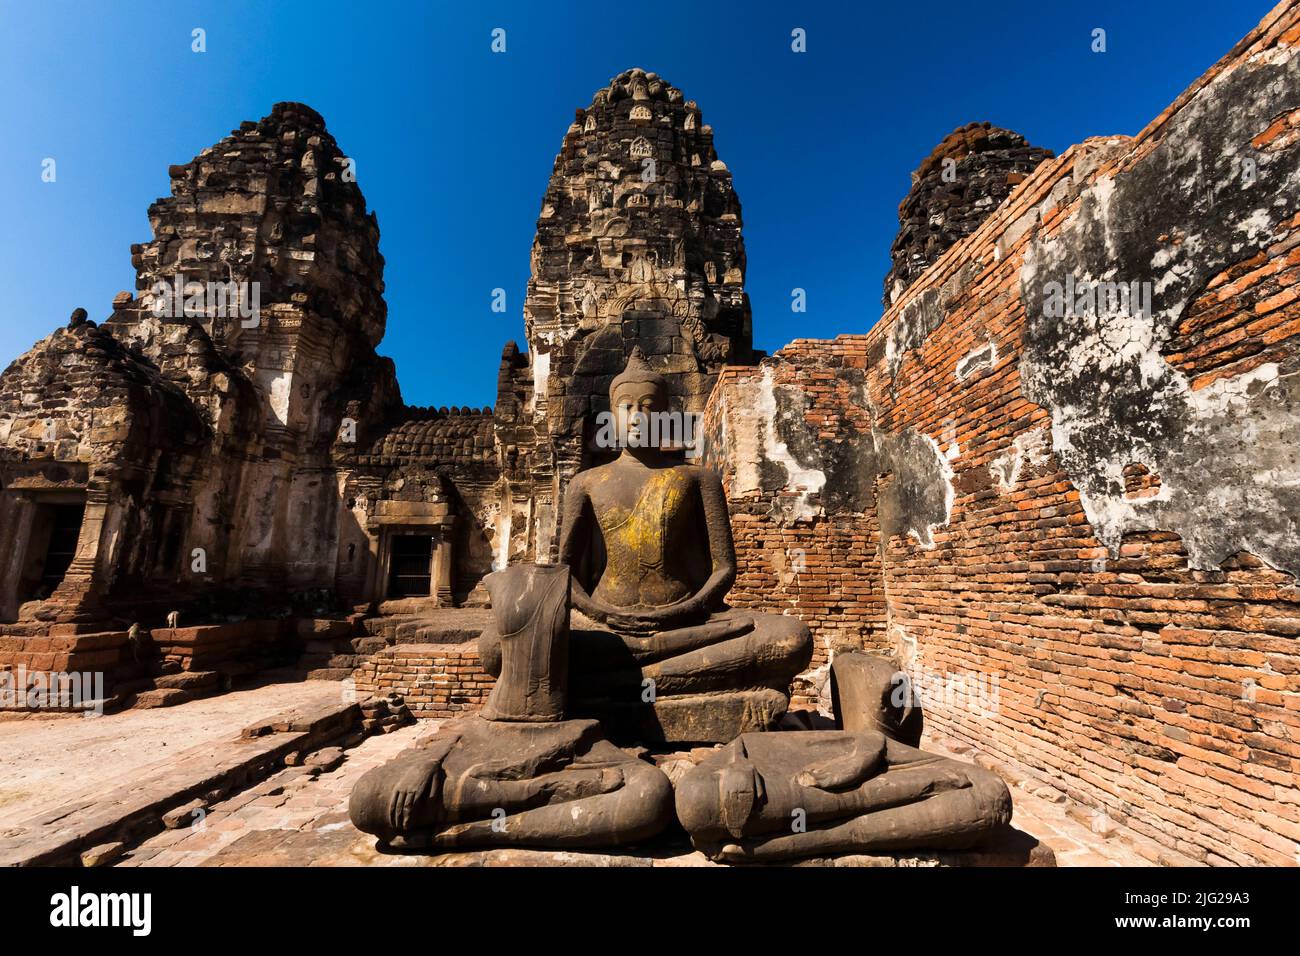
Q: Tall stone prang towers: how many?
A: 3